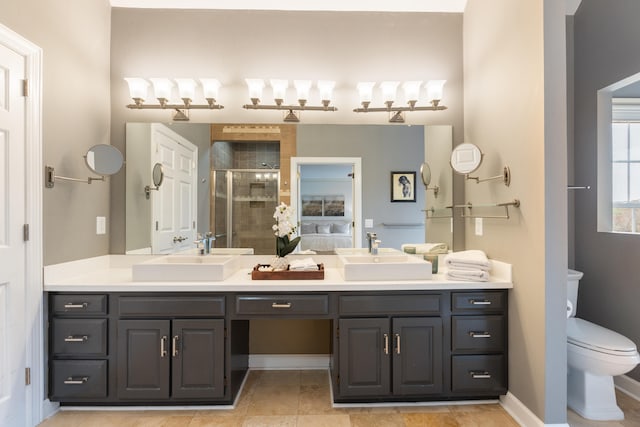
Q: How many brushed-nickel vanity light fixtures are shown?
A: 3